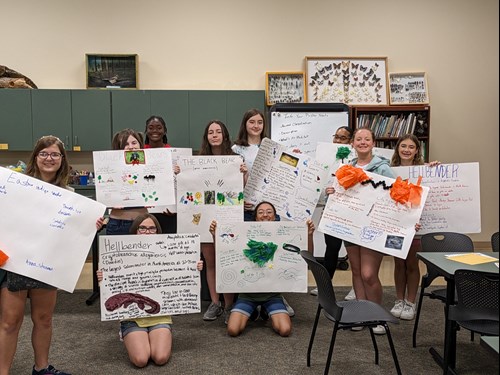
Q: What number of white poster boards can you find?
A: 10